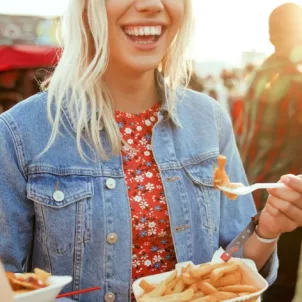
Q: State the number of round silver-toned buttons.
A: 4